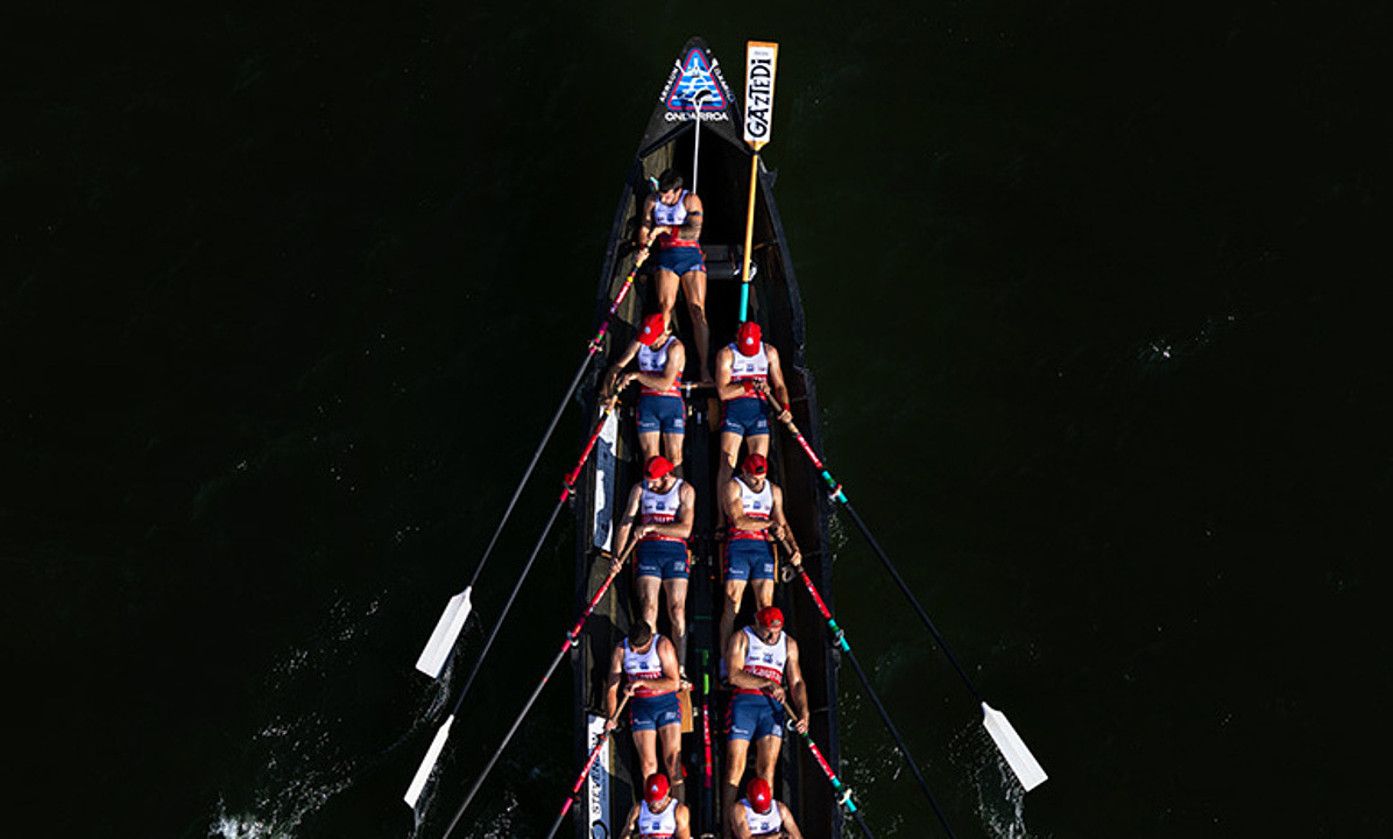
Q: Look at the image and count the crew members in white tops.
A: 9